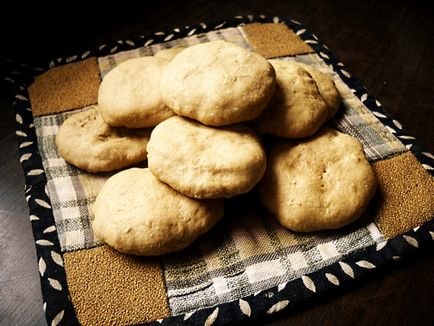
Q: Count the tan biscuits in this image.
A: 9